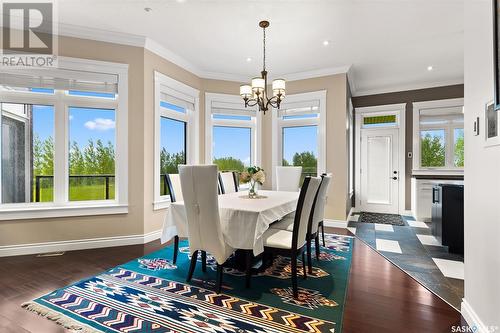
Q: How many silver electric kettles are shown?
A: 0